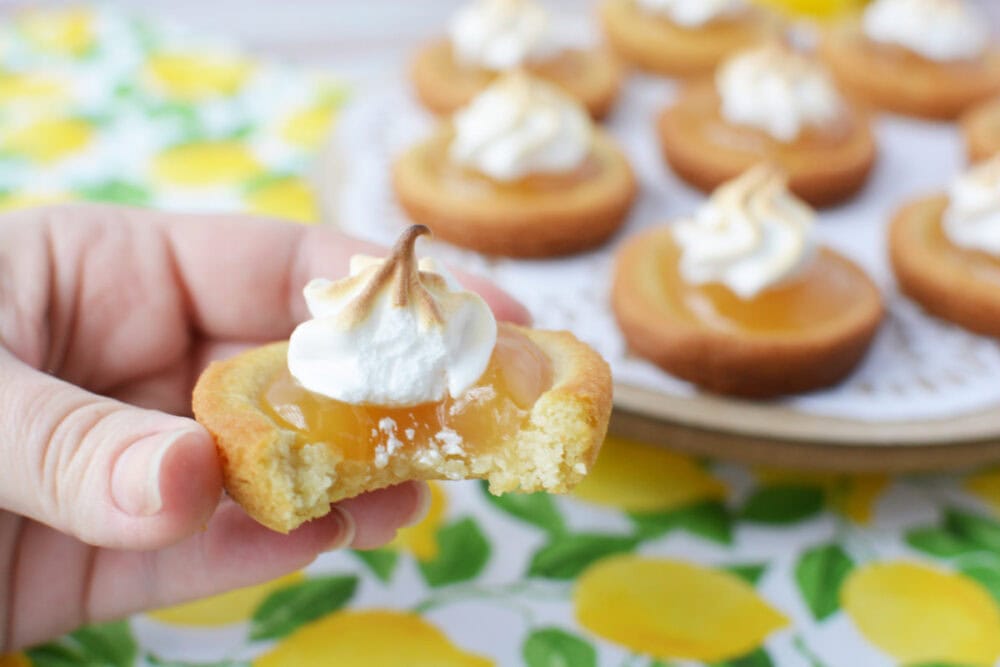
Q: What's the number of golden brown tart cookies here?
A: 9